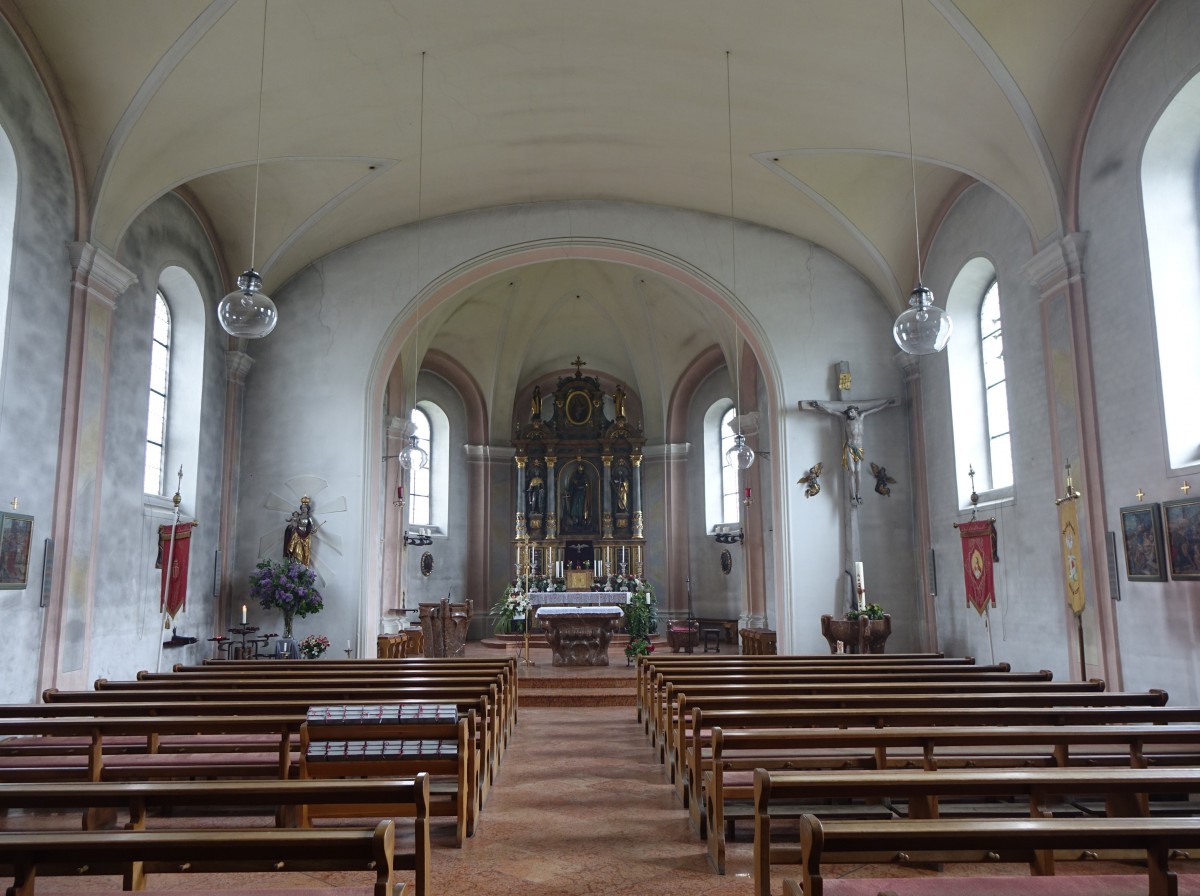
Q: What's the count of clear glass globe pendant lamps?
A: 4